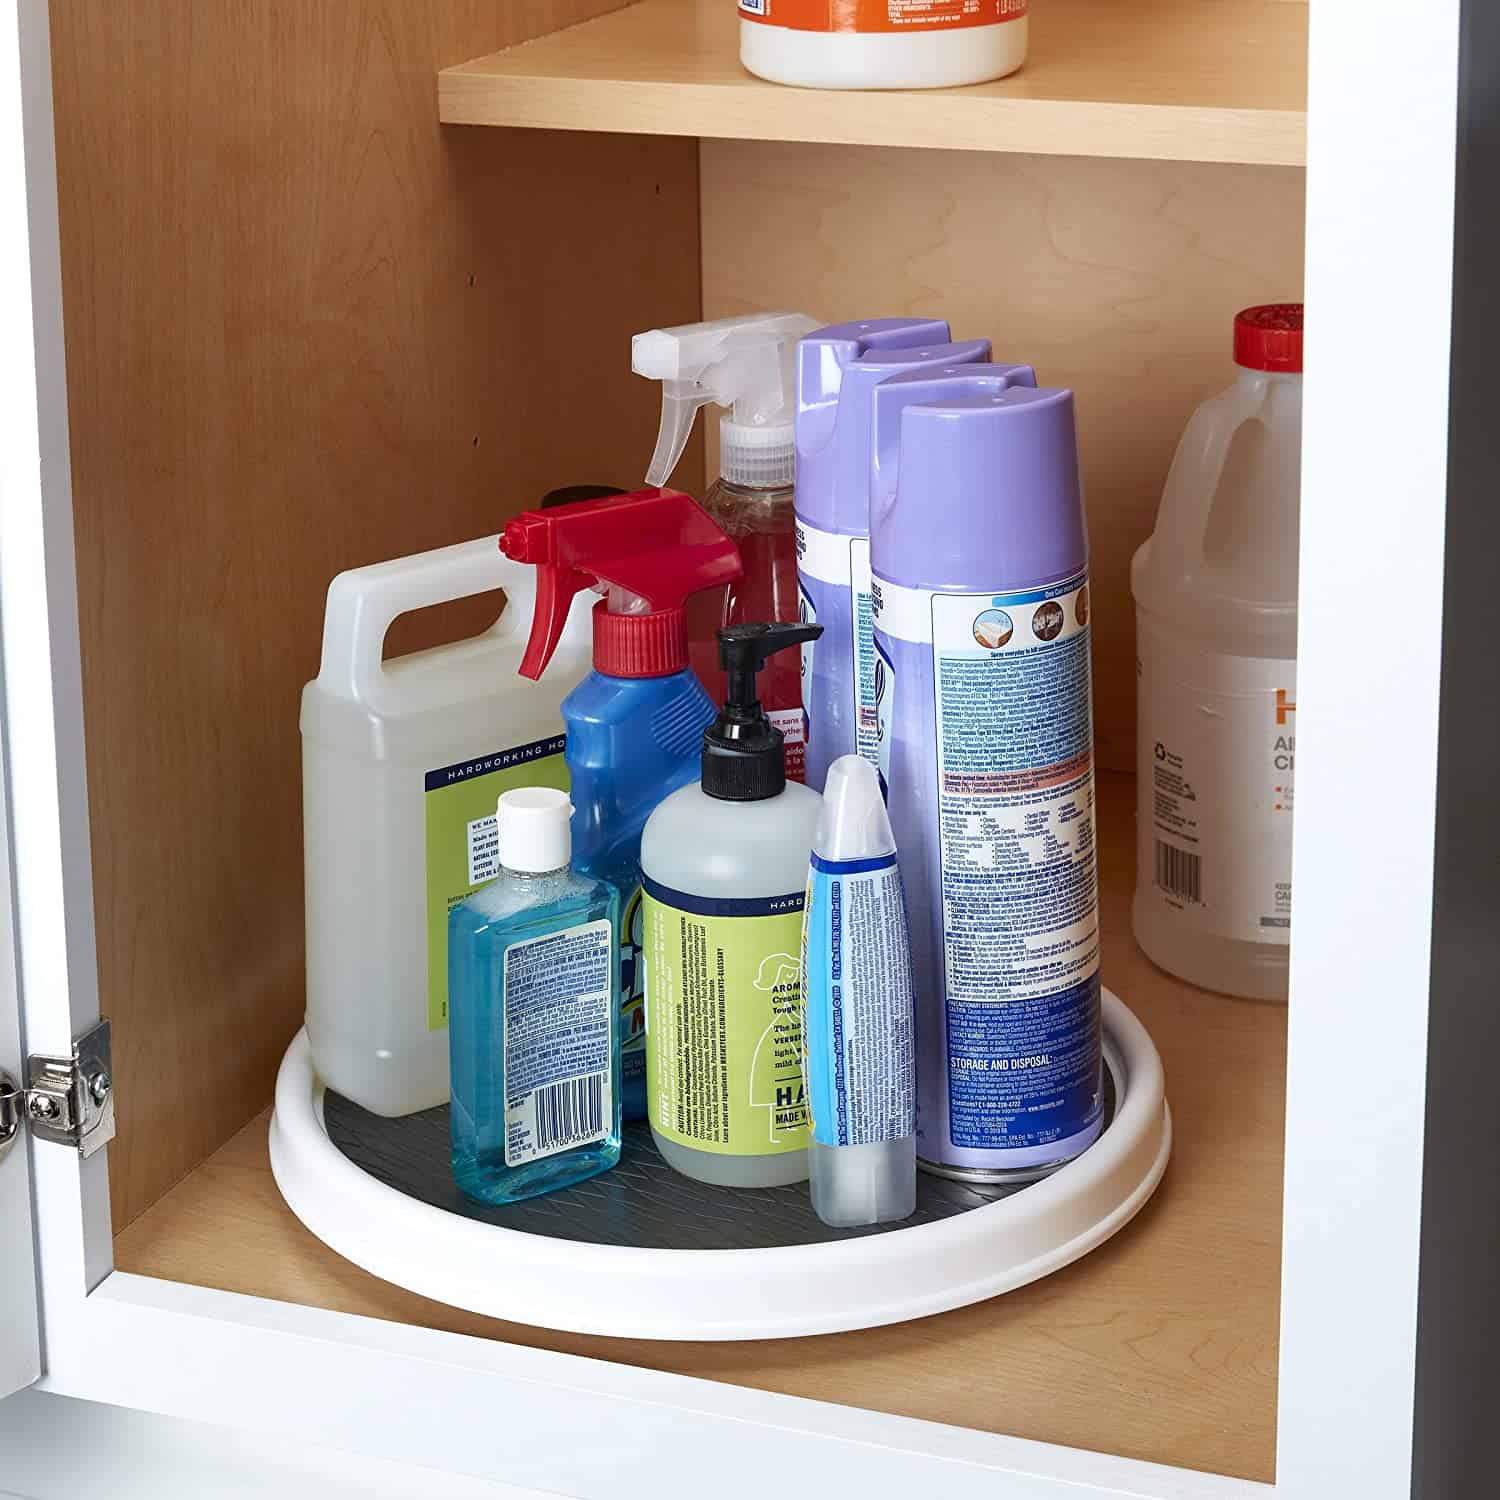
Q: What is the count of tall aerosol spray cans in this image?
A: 2